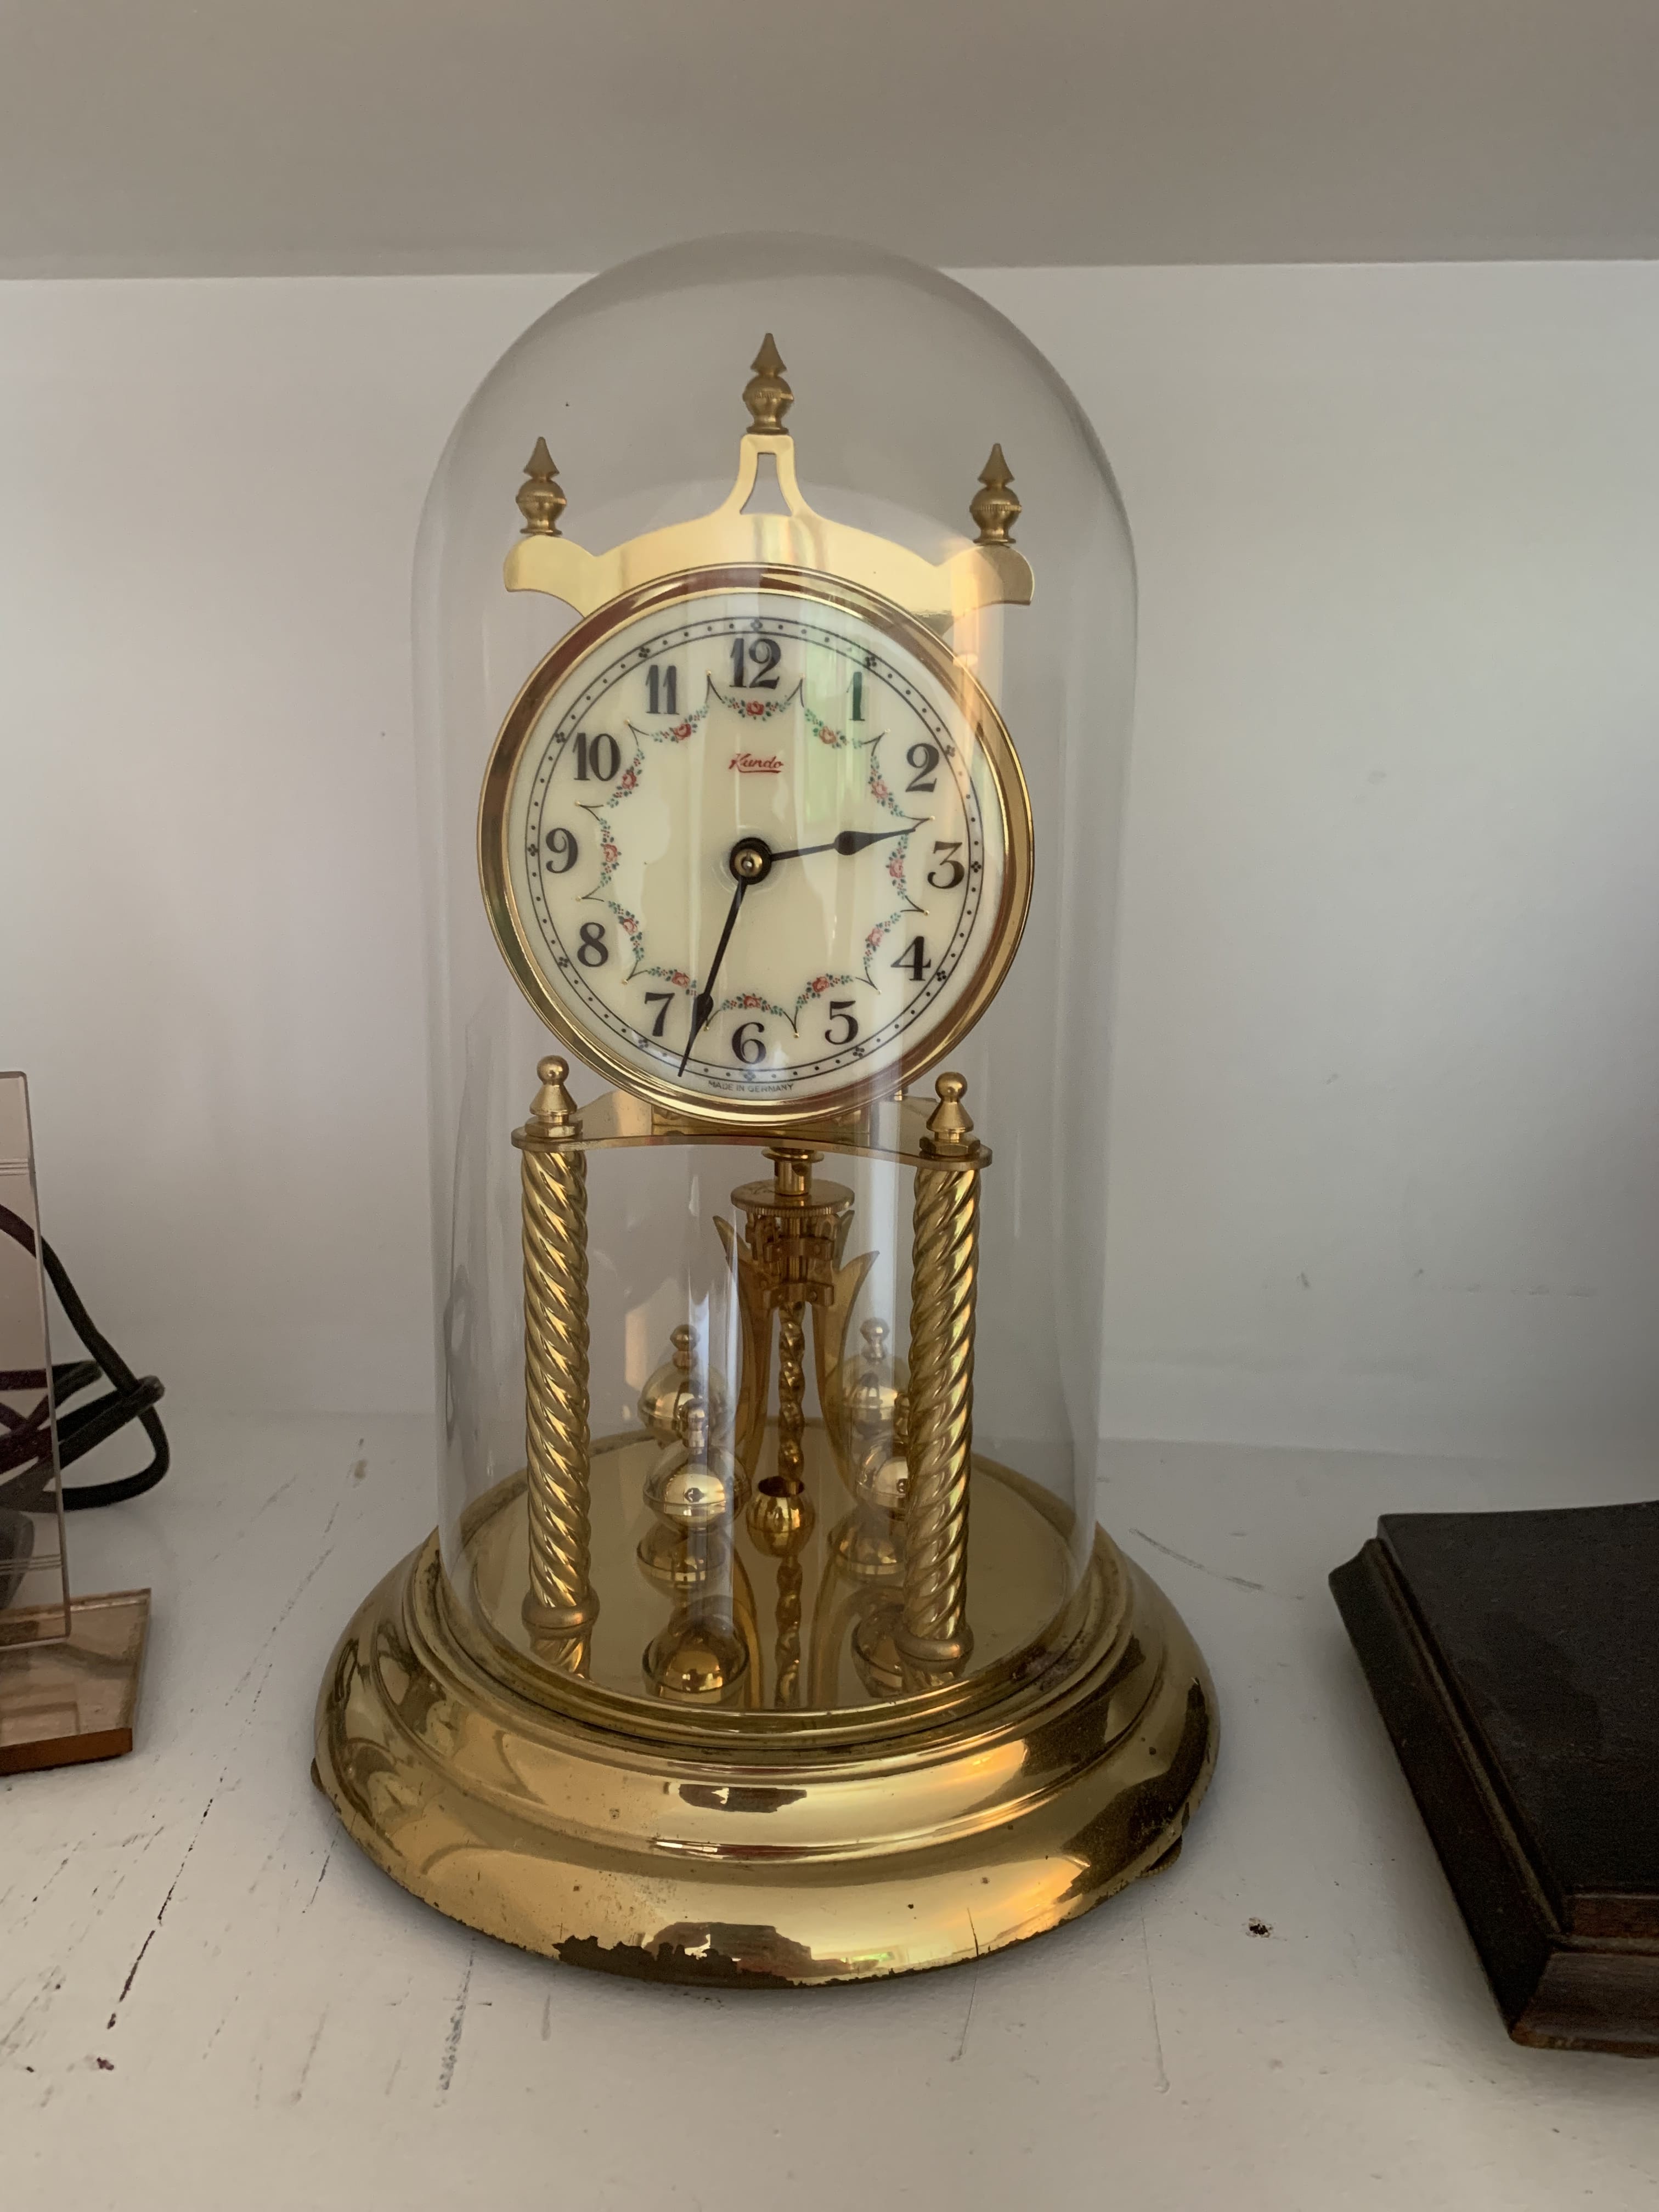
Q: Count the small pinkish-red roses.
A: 12